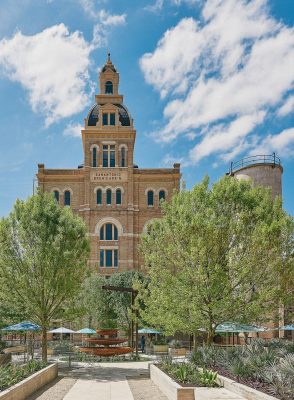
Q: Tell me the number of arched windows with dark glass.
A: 11